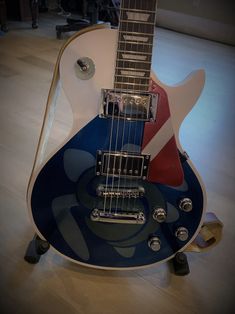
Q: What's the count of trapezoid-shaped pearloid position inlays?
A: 4